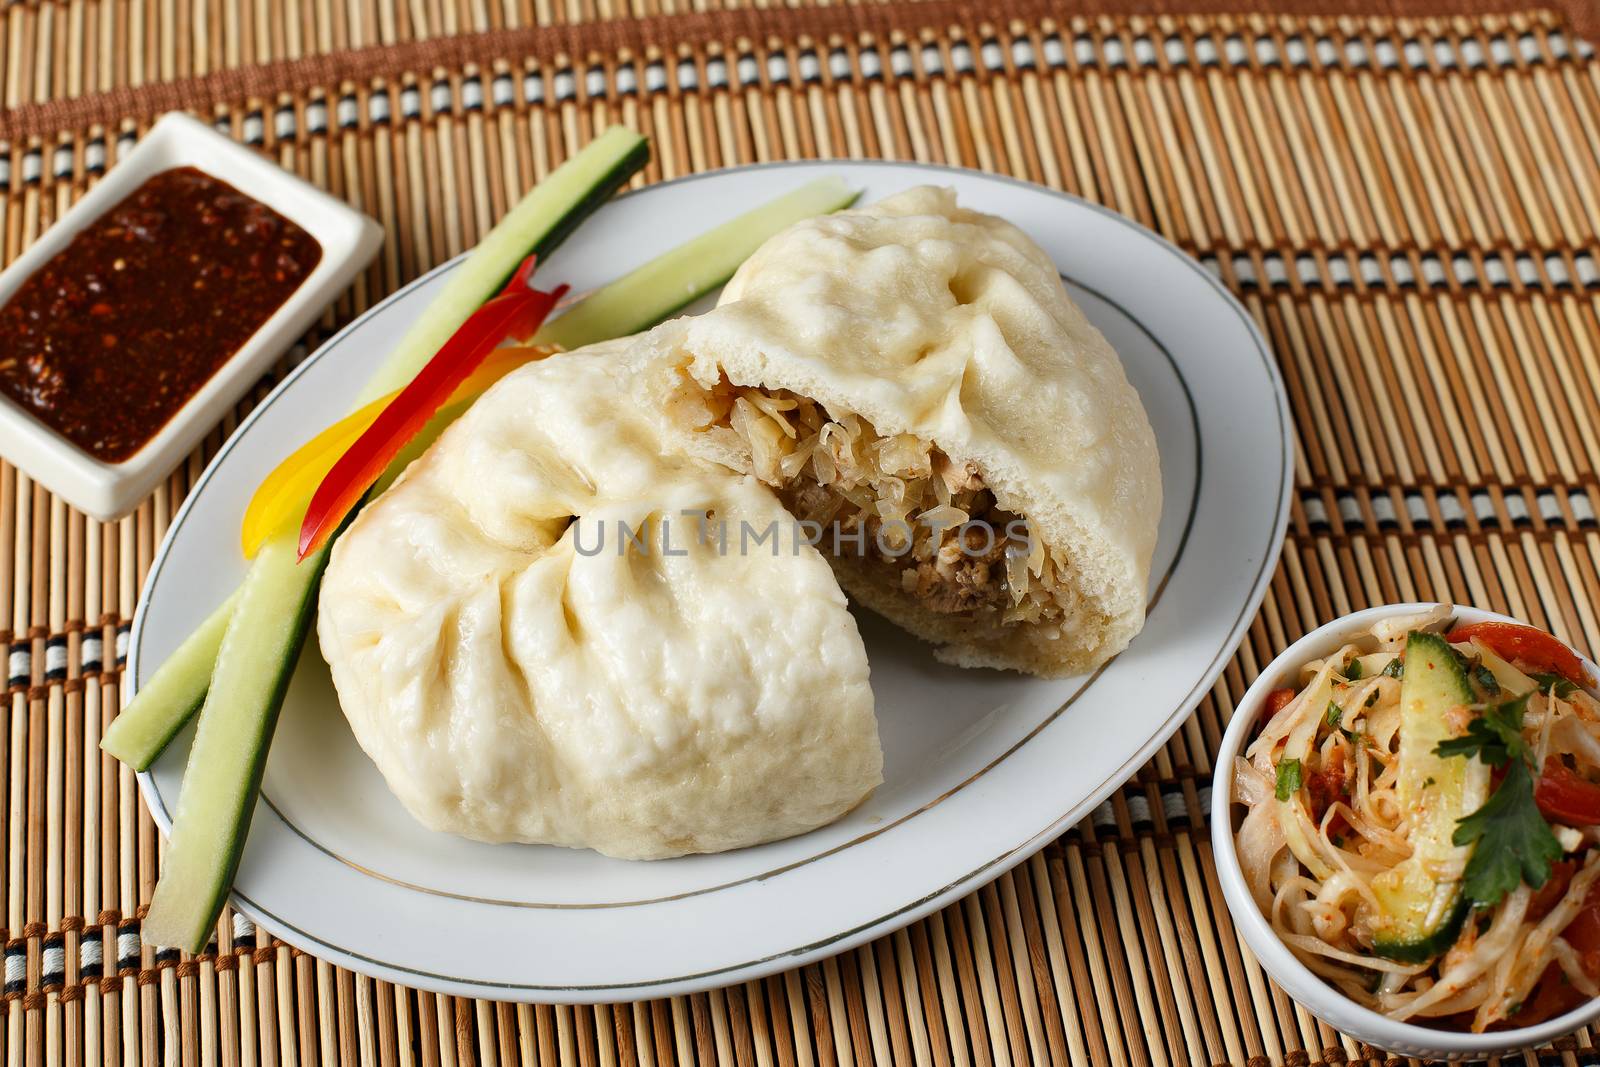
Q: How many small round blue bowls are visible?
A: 0